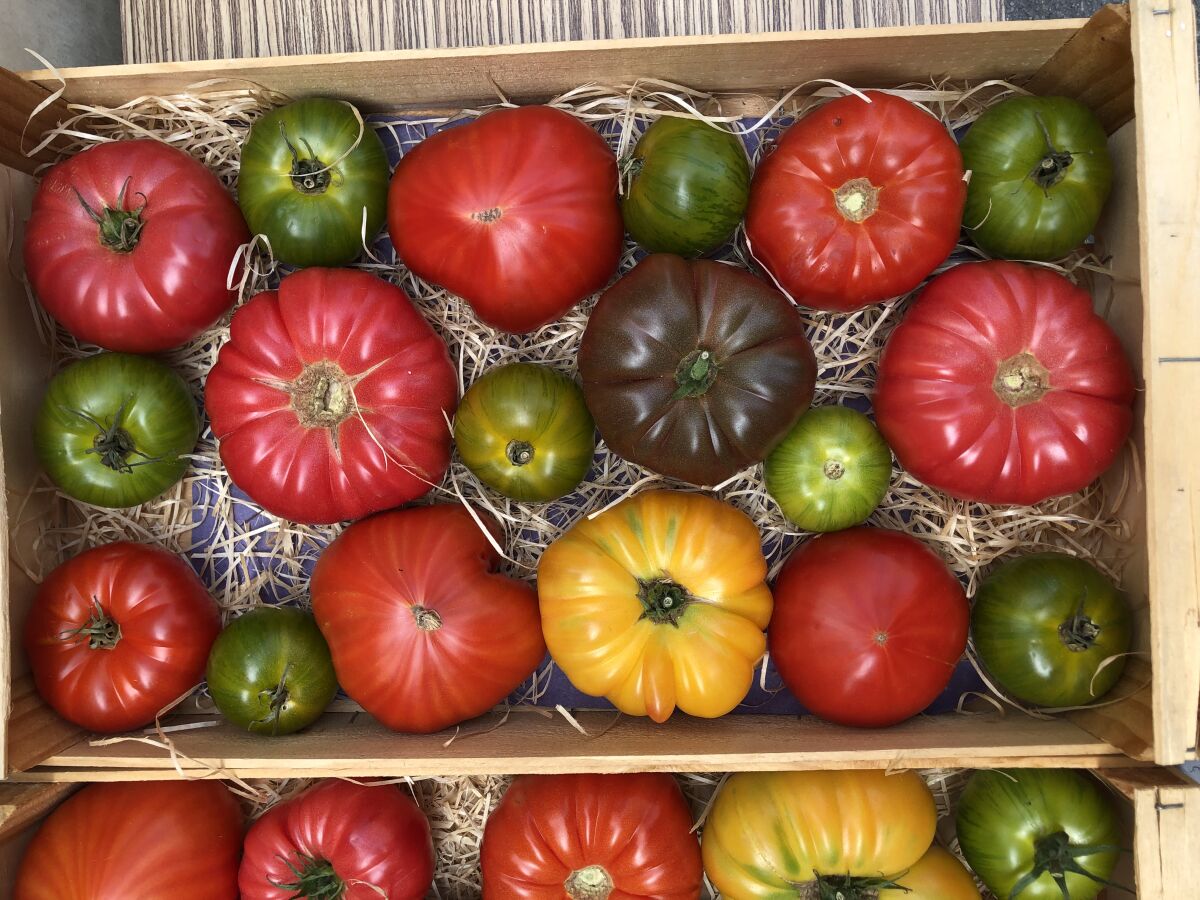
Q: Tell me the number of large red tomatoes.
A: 11